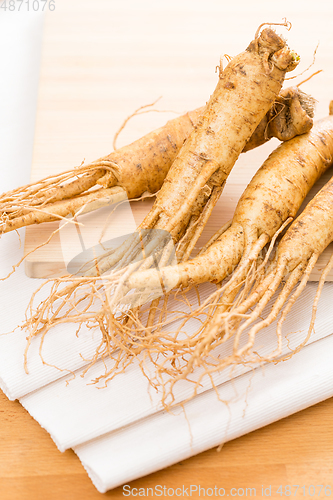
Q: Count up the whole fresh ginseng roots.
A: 4